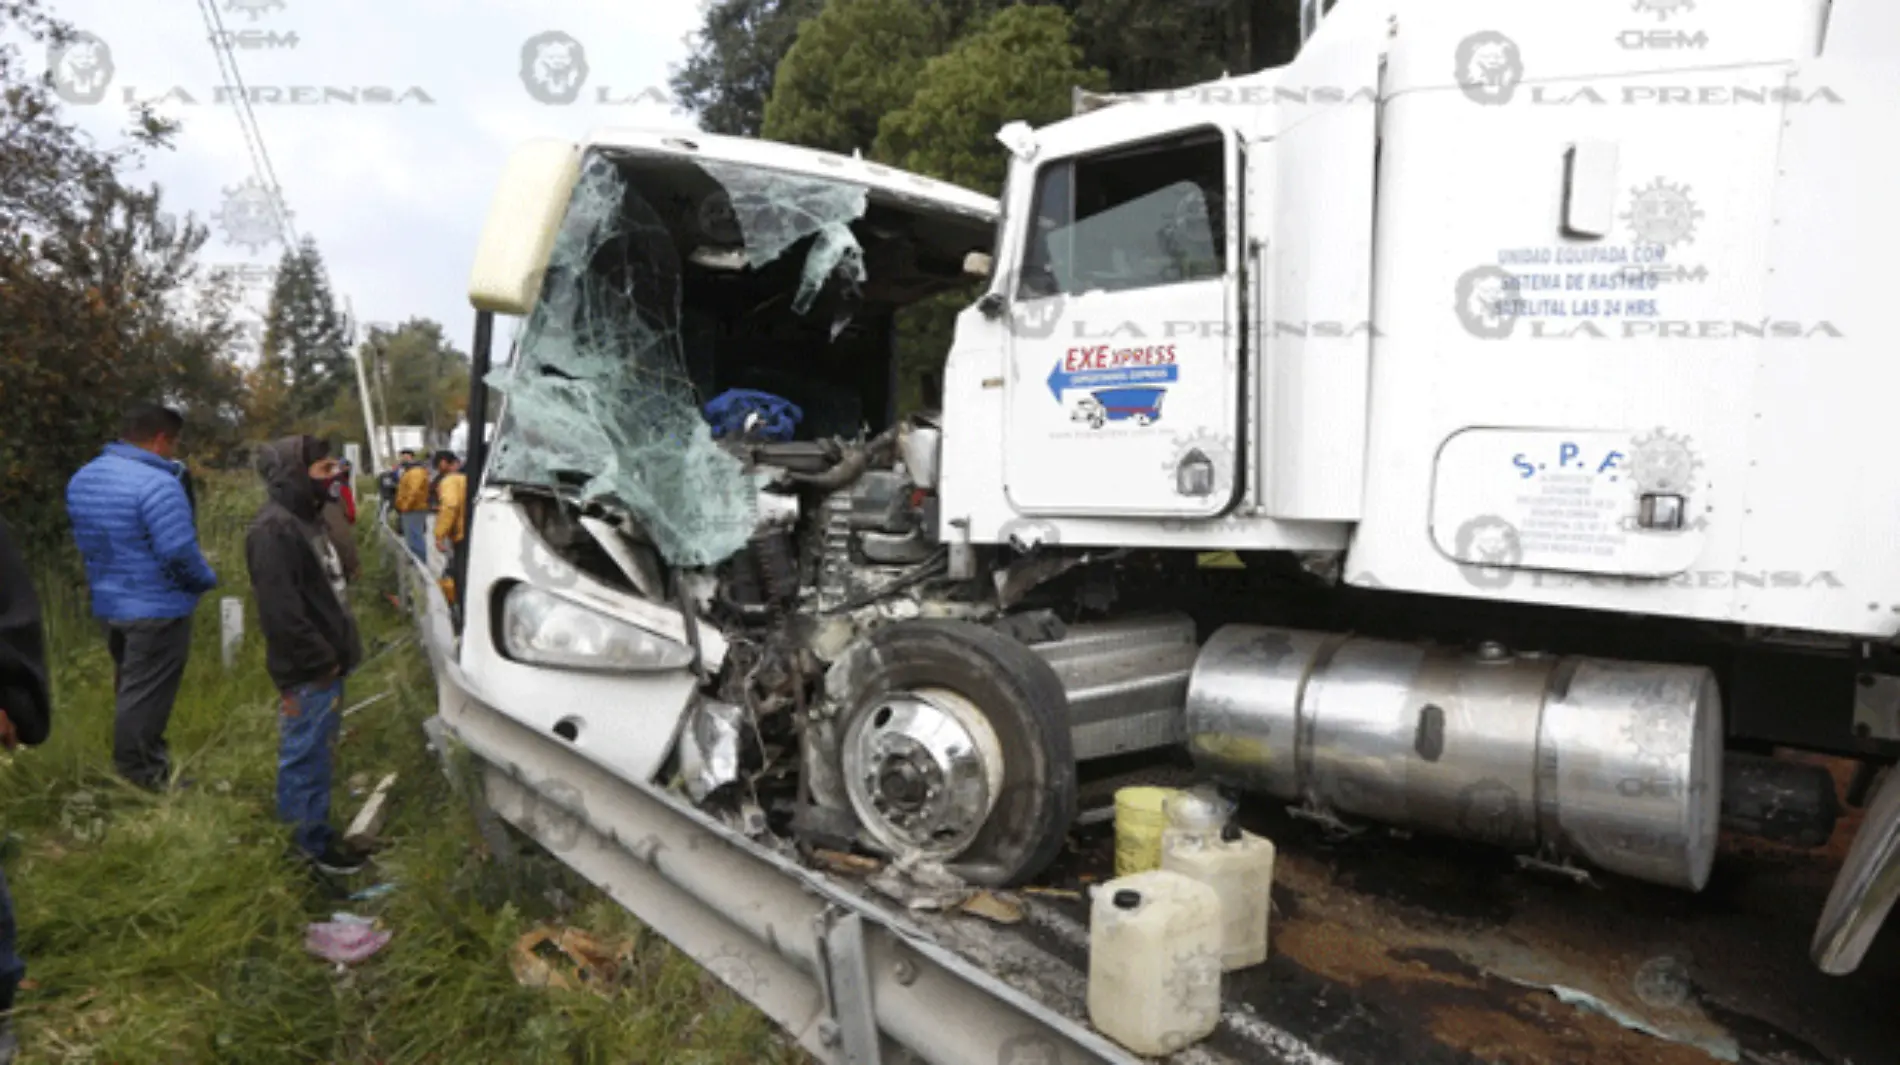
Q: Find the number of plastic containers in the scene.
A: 3